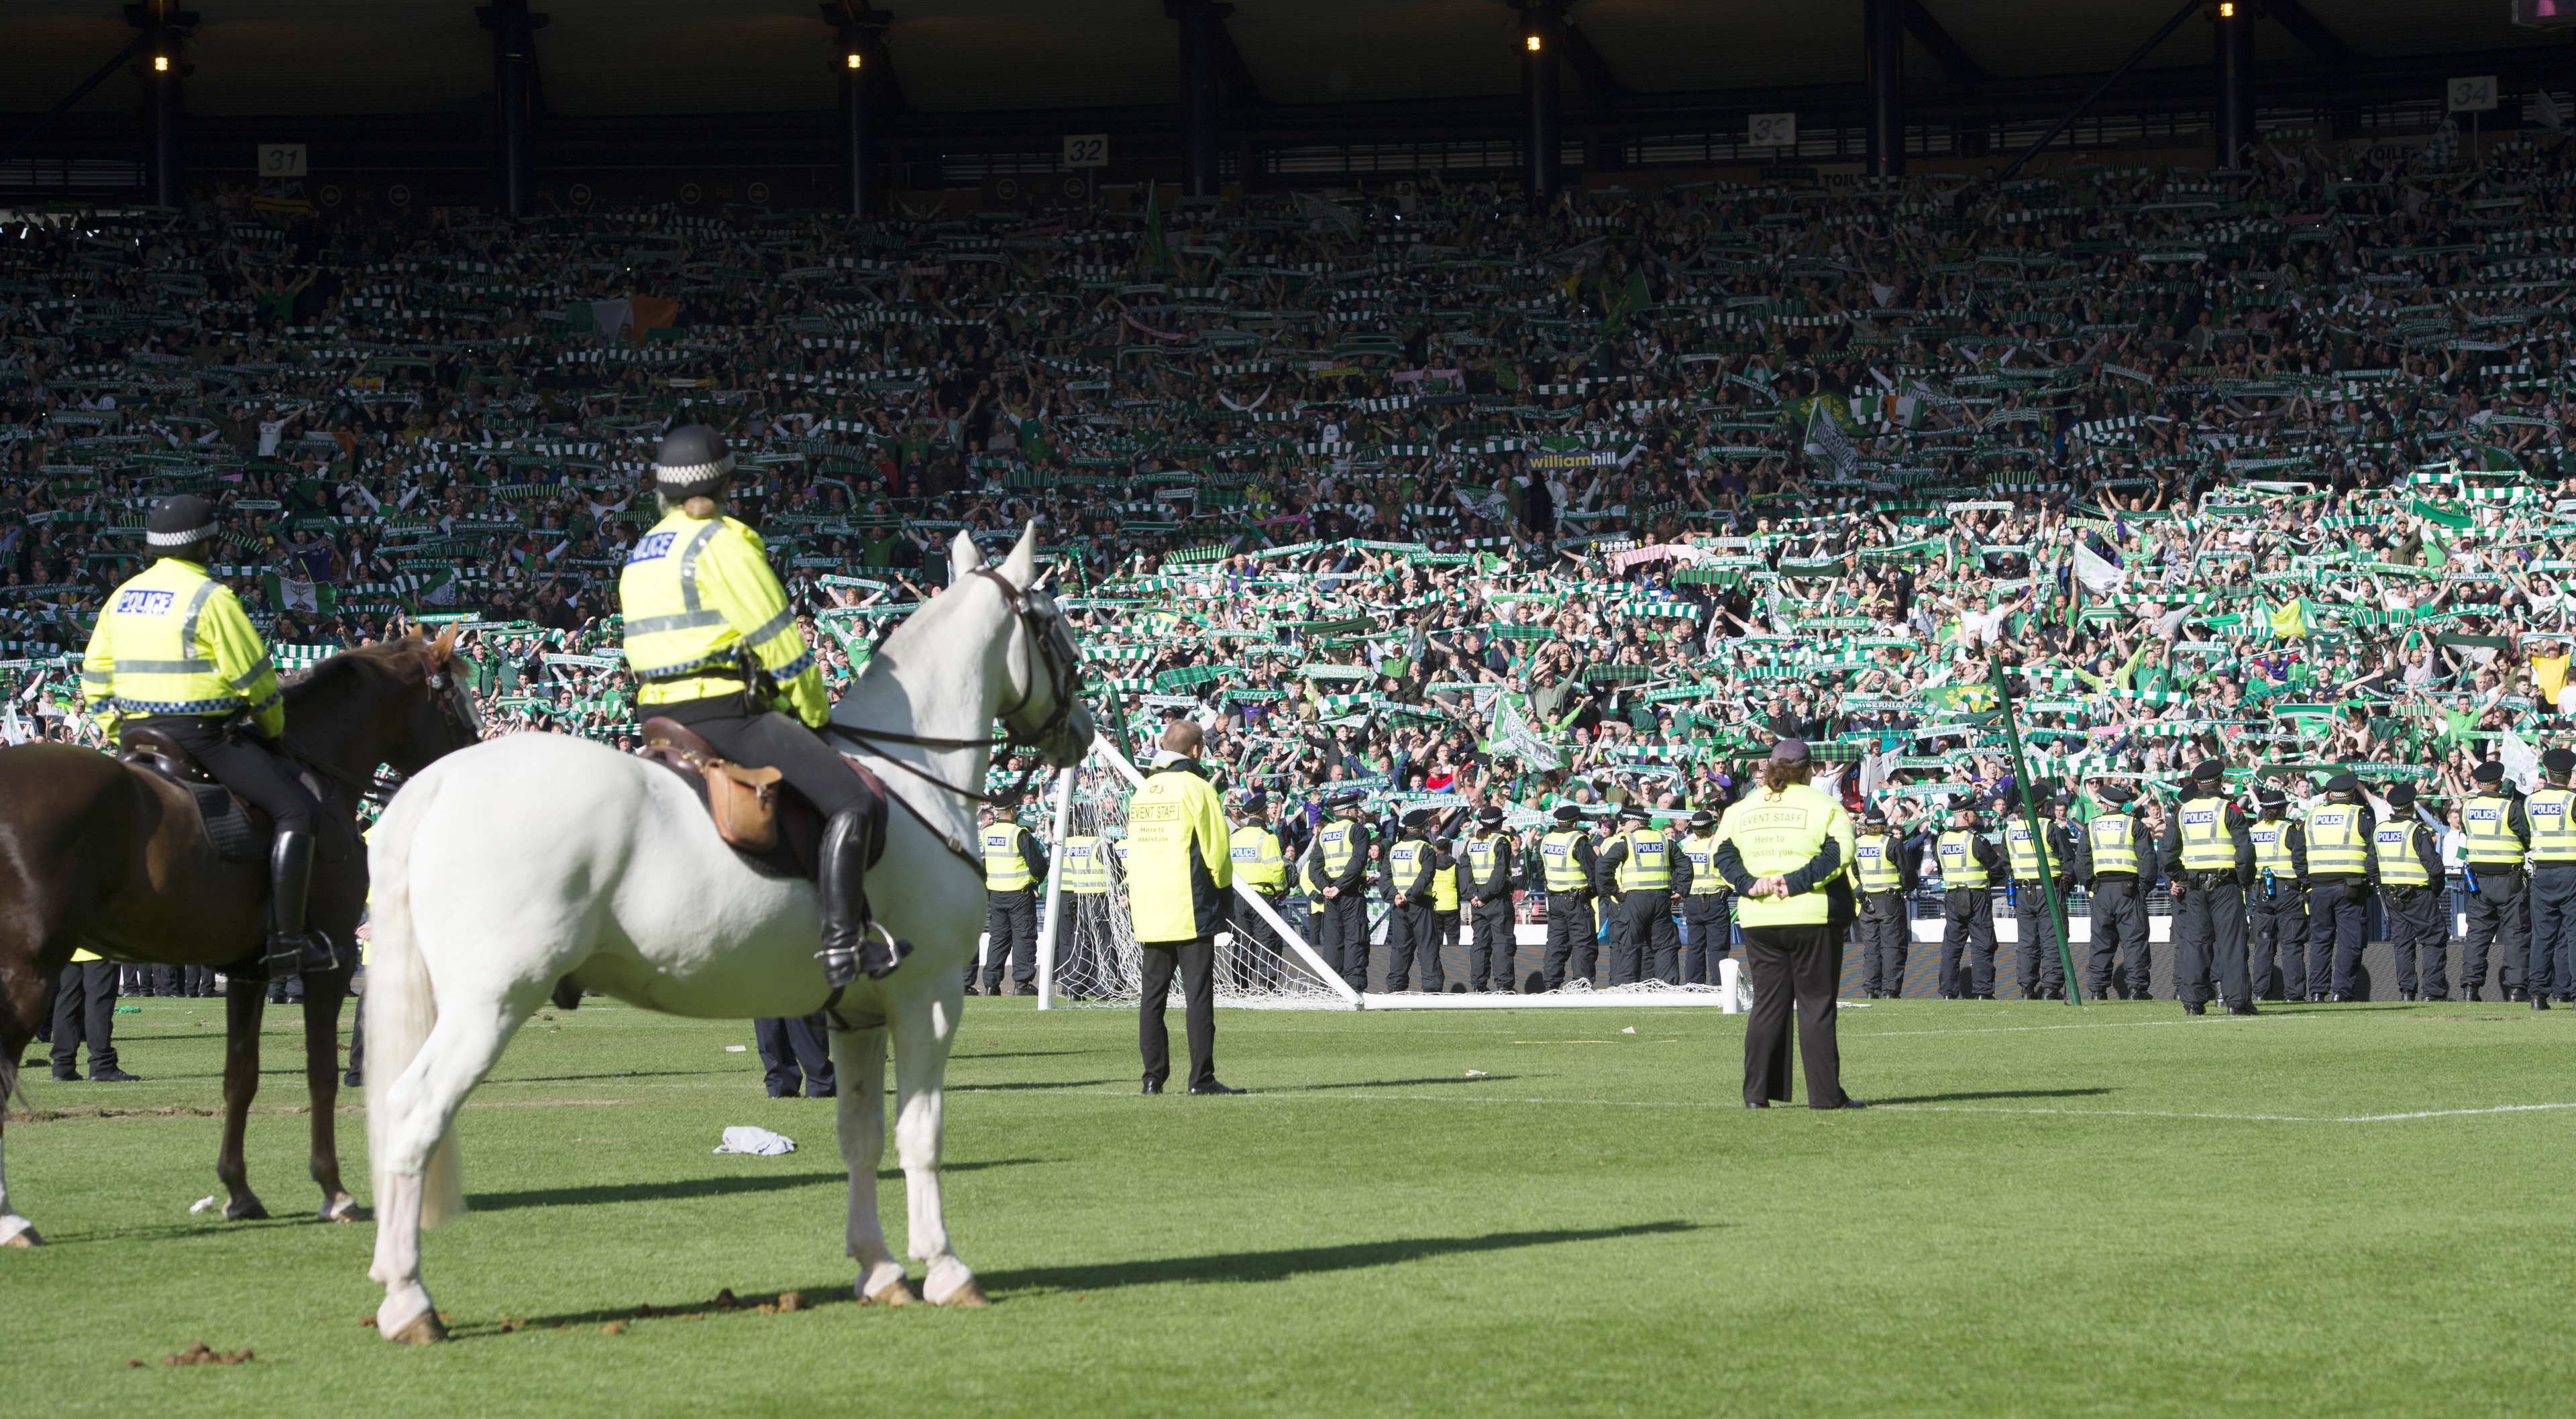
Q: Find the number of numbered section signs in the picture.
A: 4